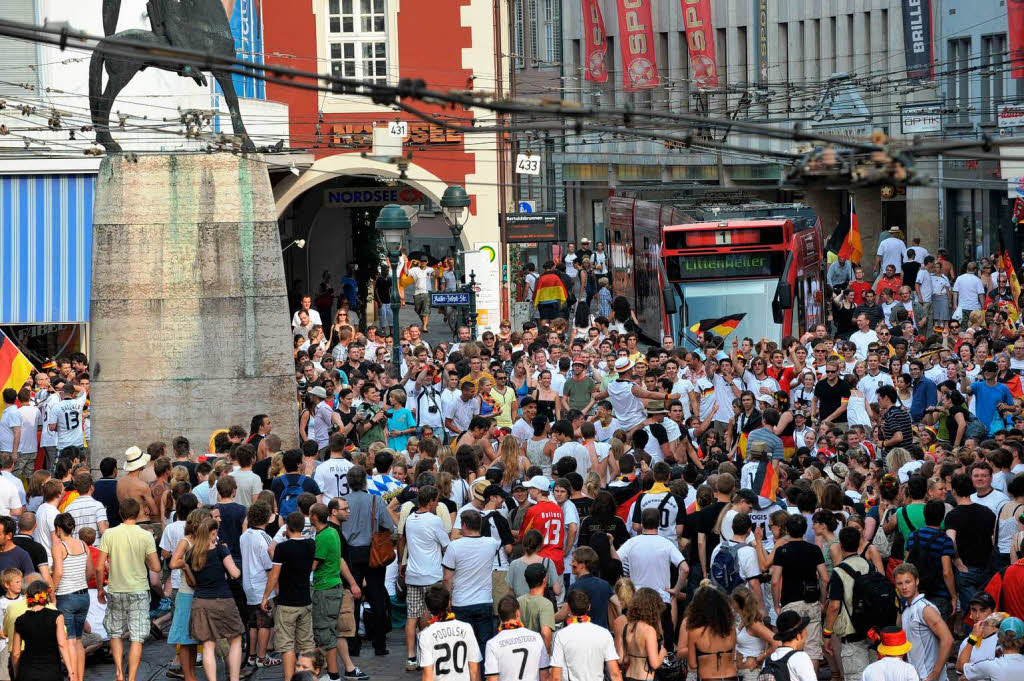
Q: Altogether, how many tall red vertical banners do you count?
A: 4